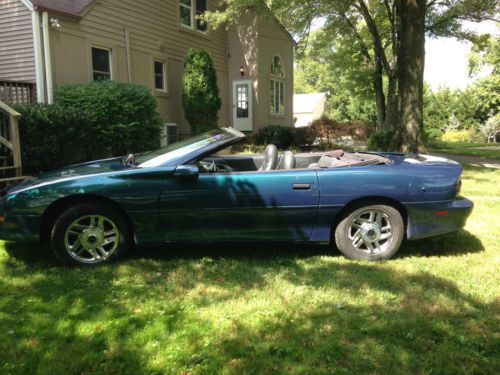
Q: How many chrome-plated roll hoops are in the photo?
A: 0